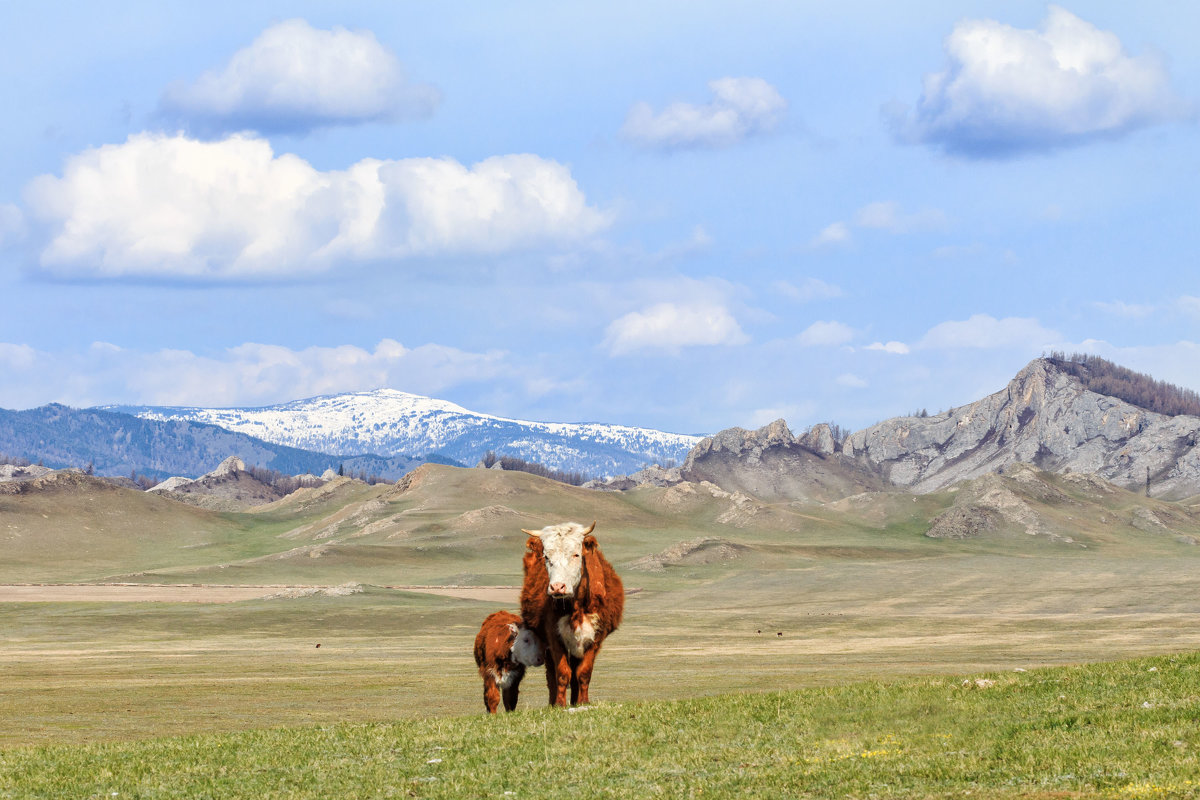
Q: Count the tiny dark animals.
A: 3